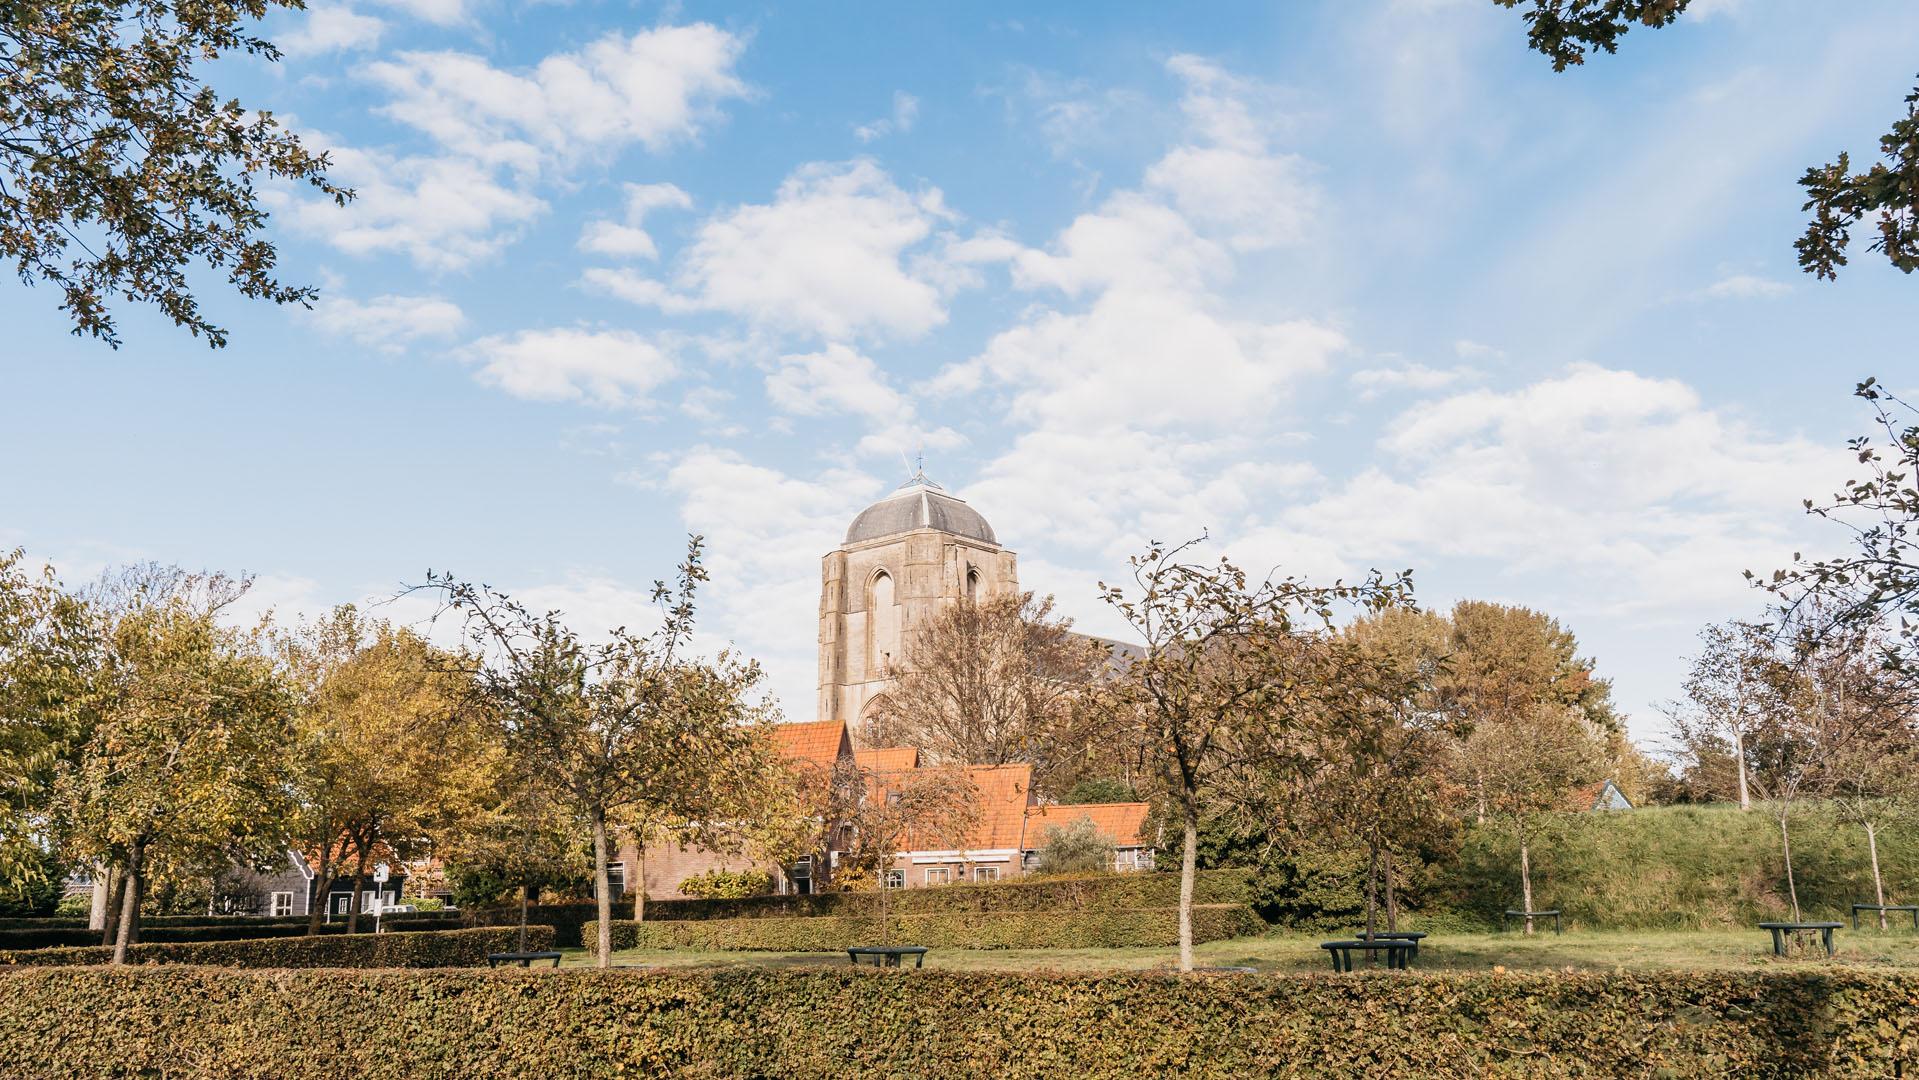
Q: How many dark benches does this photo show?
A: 7